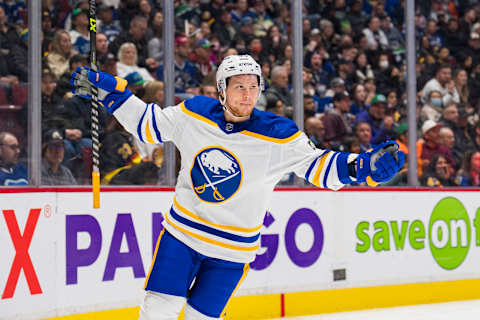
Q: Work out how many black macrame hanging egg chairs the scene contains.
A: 0